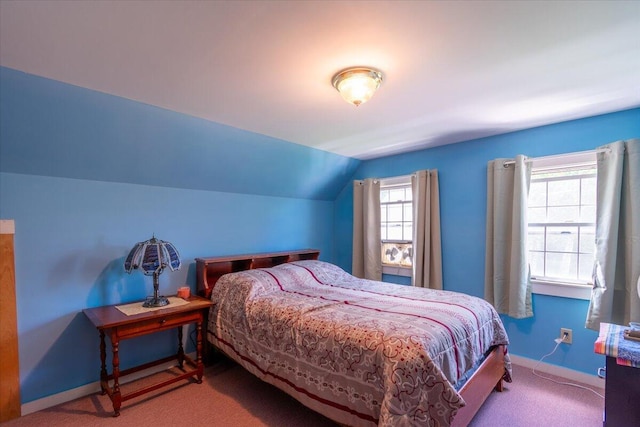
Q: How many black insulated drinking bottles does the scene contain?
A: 0